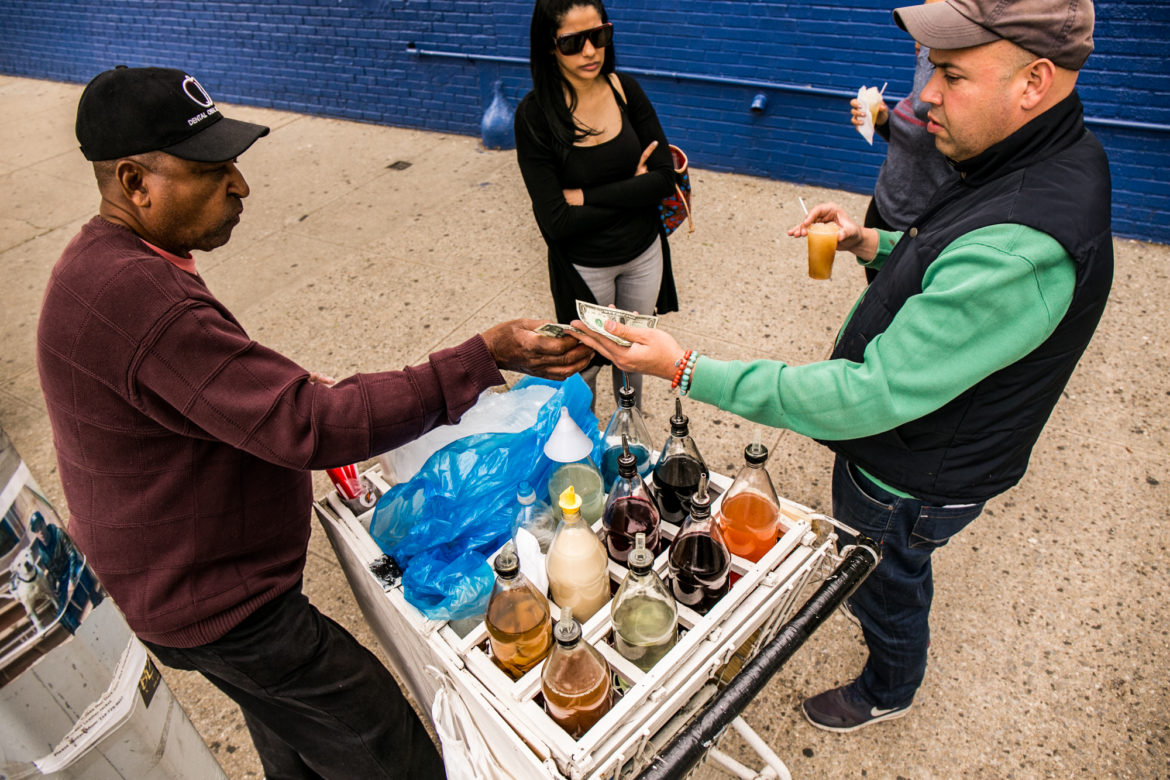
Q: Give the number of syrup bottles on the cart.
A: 10